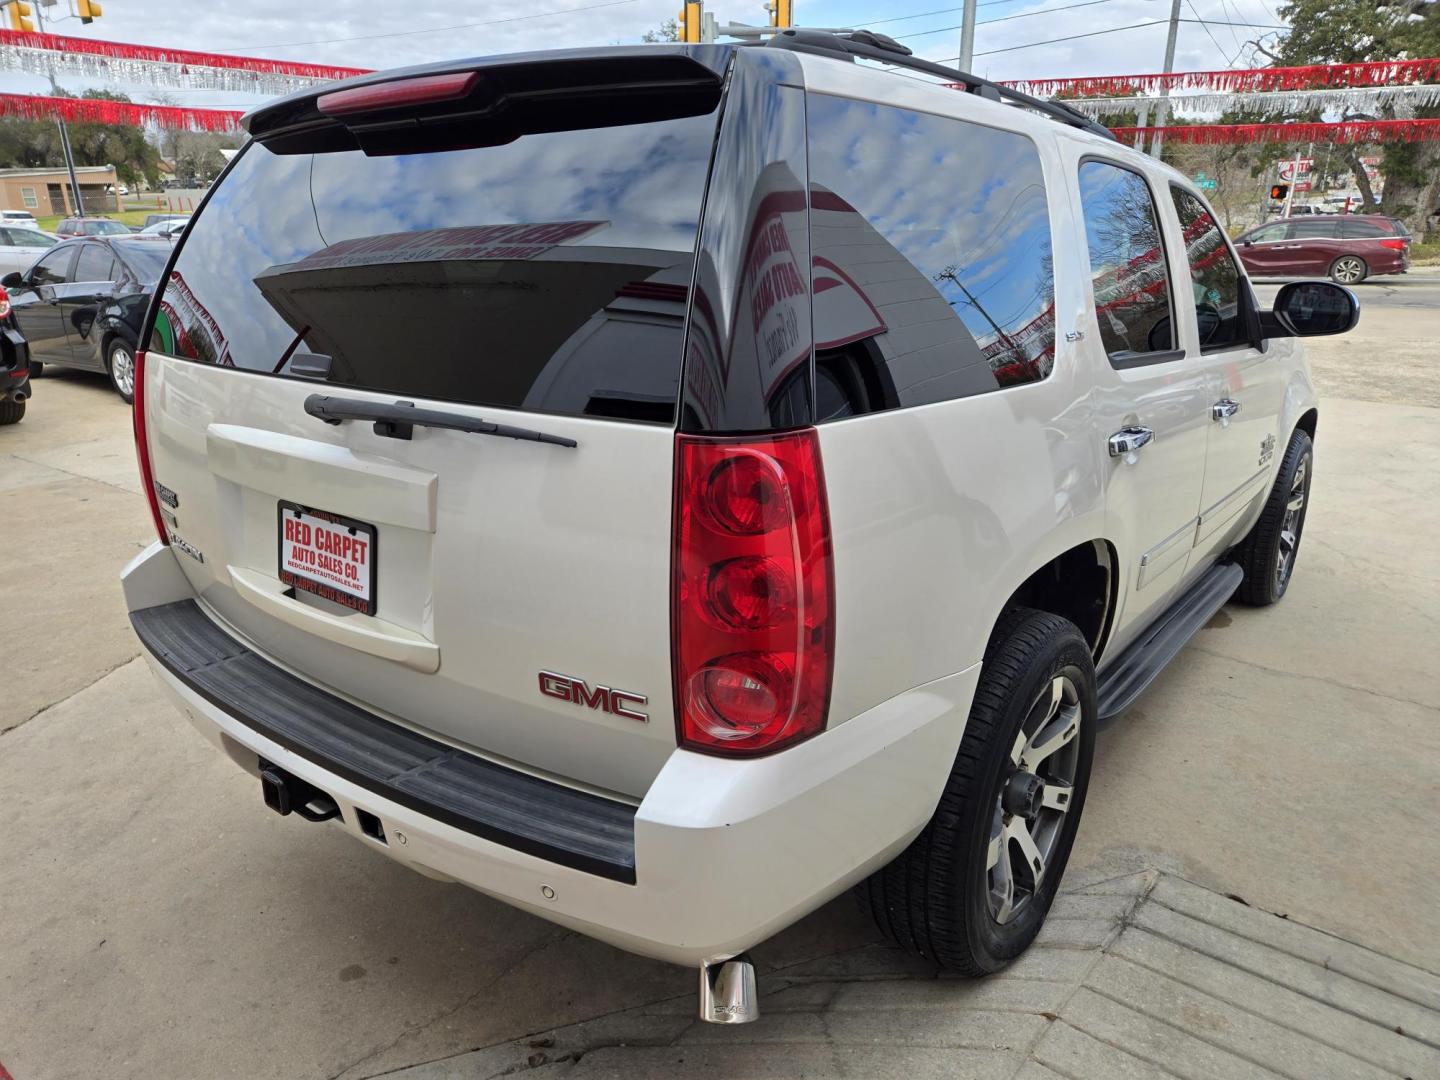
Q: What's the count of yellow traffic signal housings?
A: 4